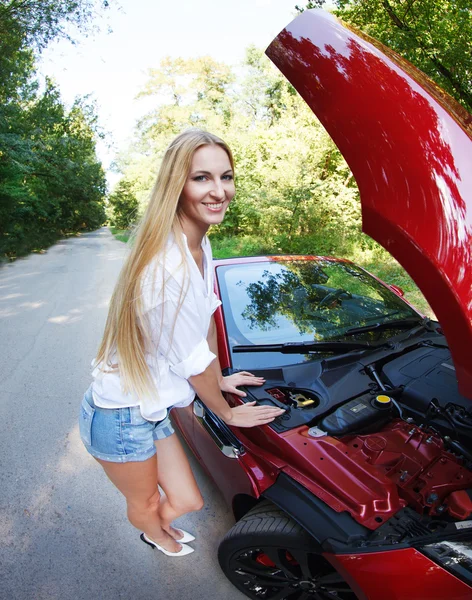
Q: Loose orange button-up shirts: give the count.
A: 0